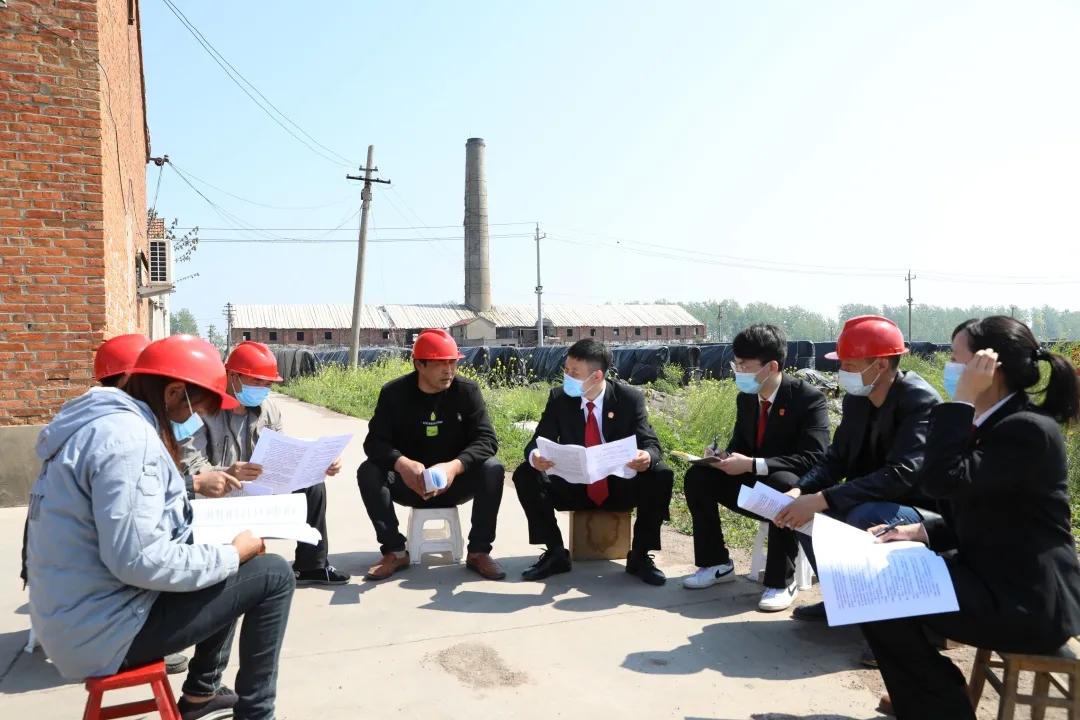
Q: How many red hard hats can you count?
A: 5